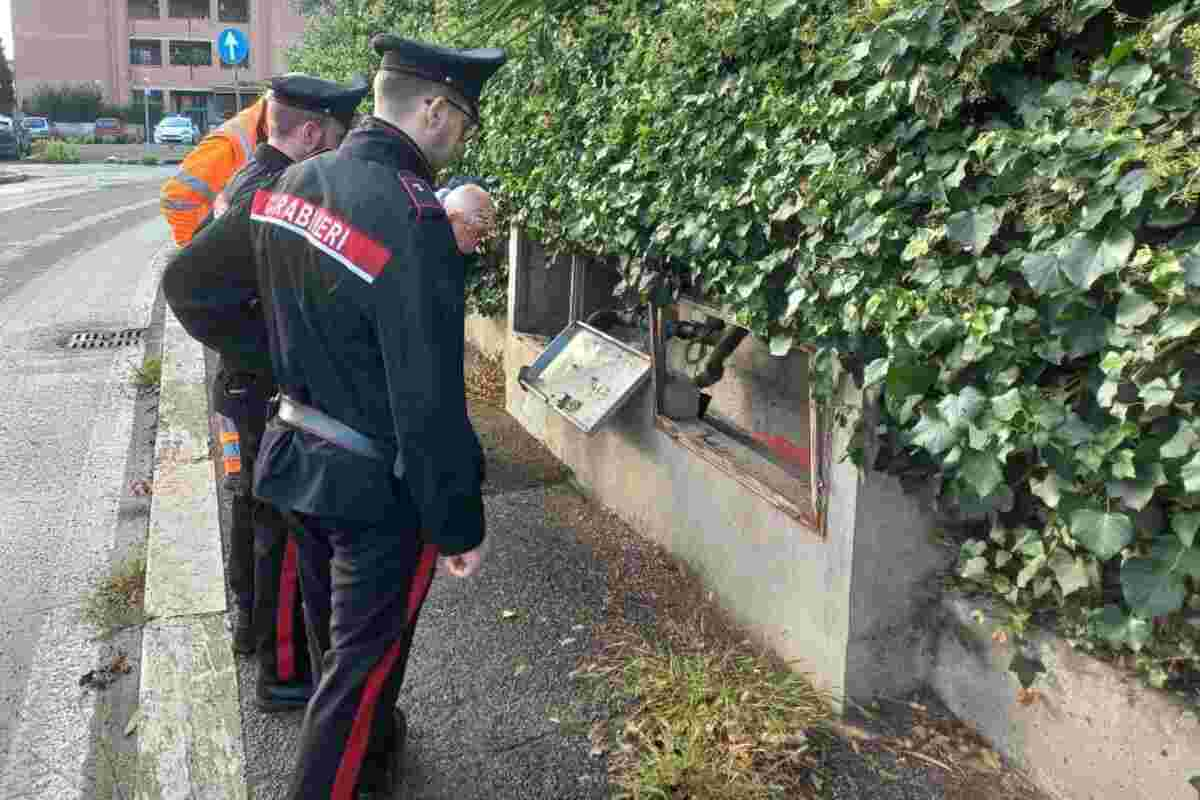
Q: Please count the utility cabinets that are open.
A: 2